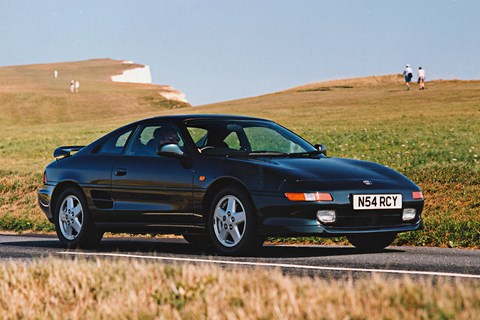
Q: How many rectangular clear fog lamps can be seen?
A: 2